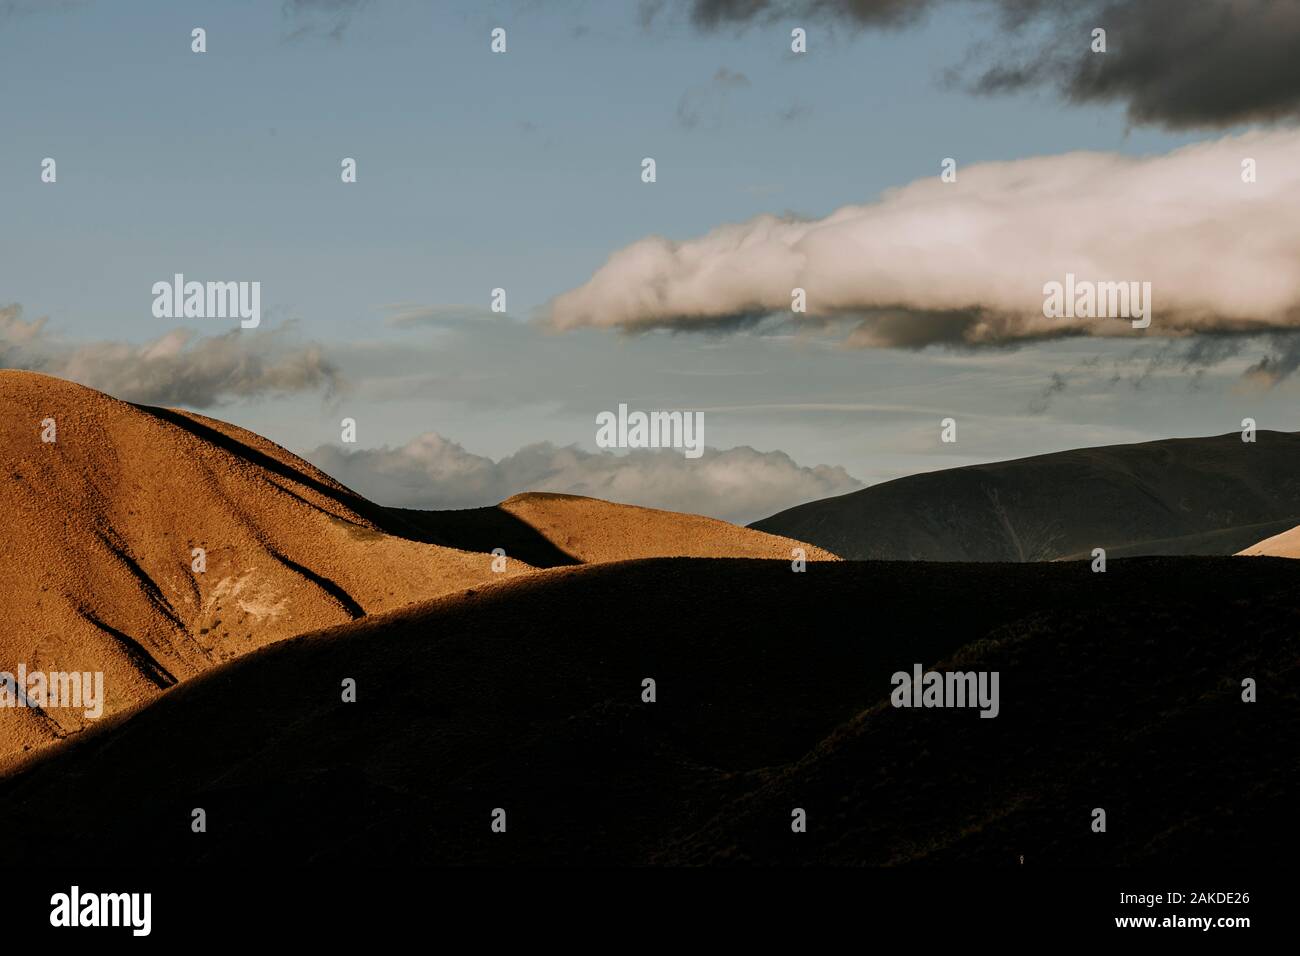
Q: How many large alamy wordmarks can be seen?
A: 6